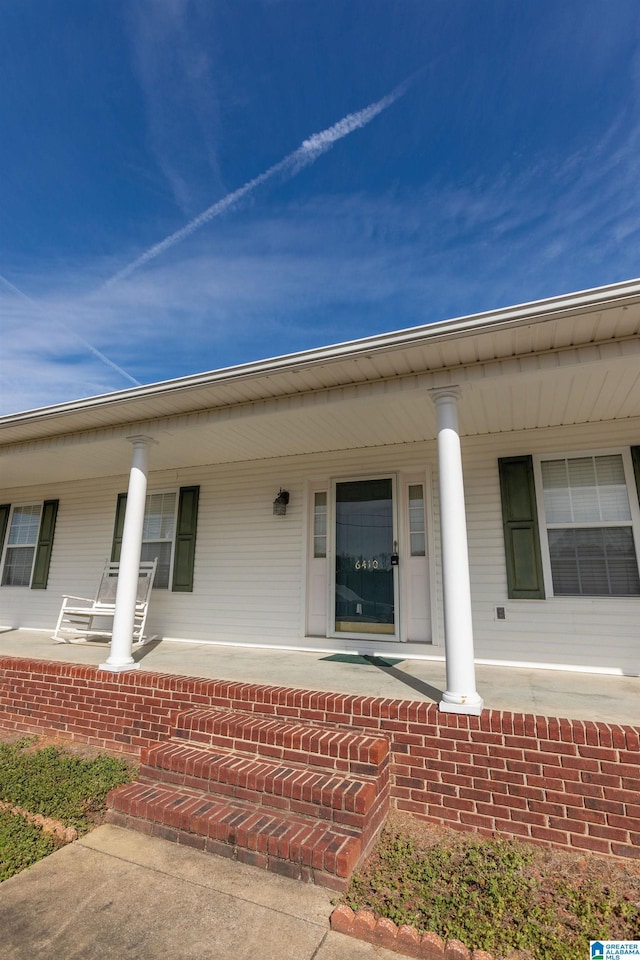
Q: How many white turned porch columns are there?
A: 2